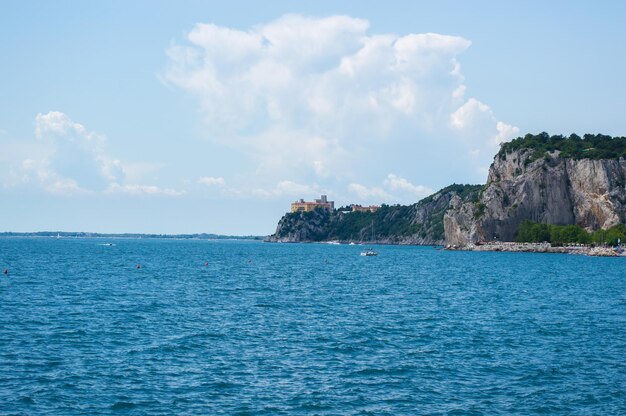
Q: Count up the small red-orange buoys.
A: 3